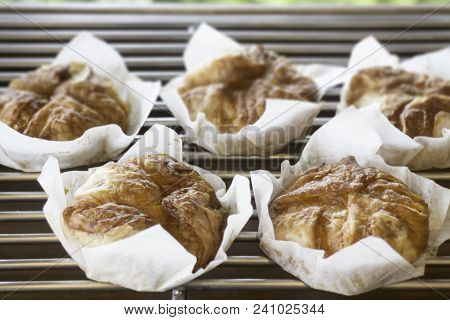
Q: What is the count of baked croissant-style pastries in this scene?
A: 5